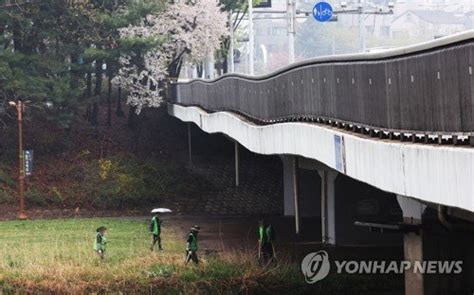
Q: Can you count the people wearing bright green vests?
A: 4